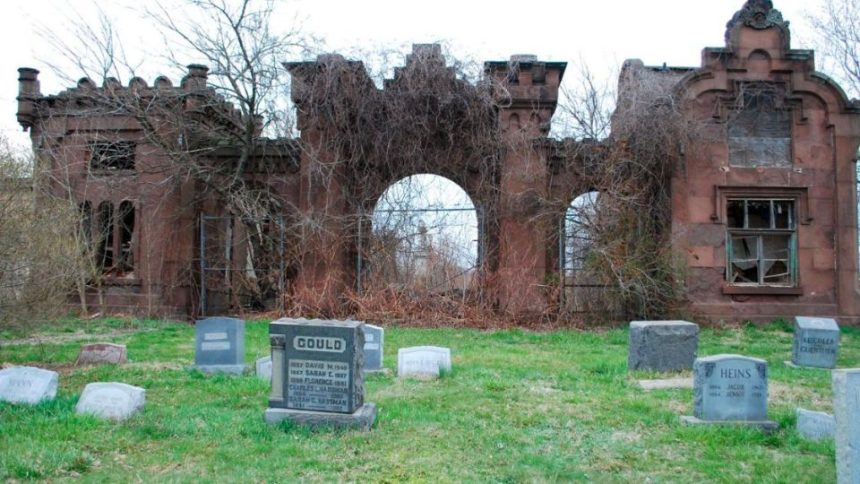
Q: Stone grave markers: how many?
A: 13